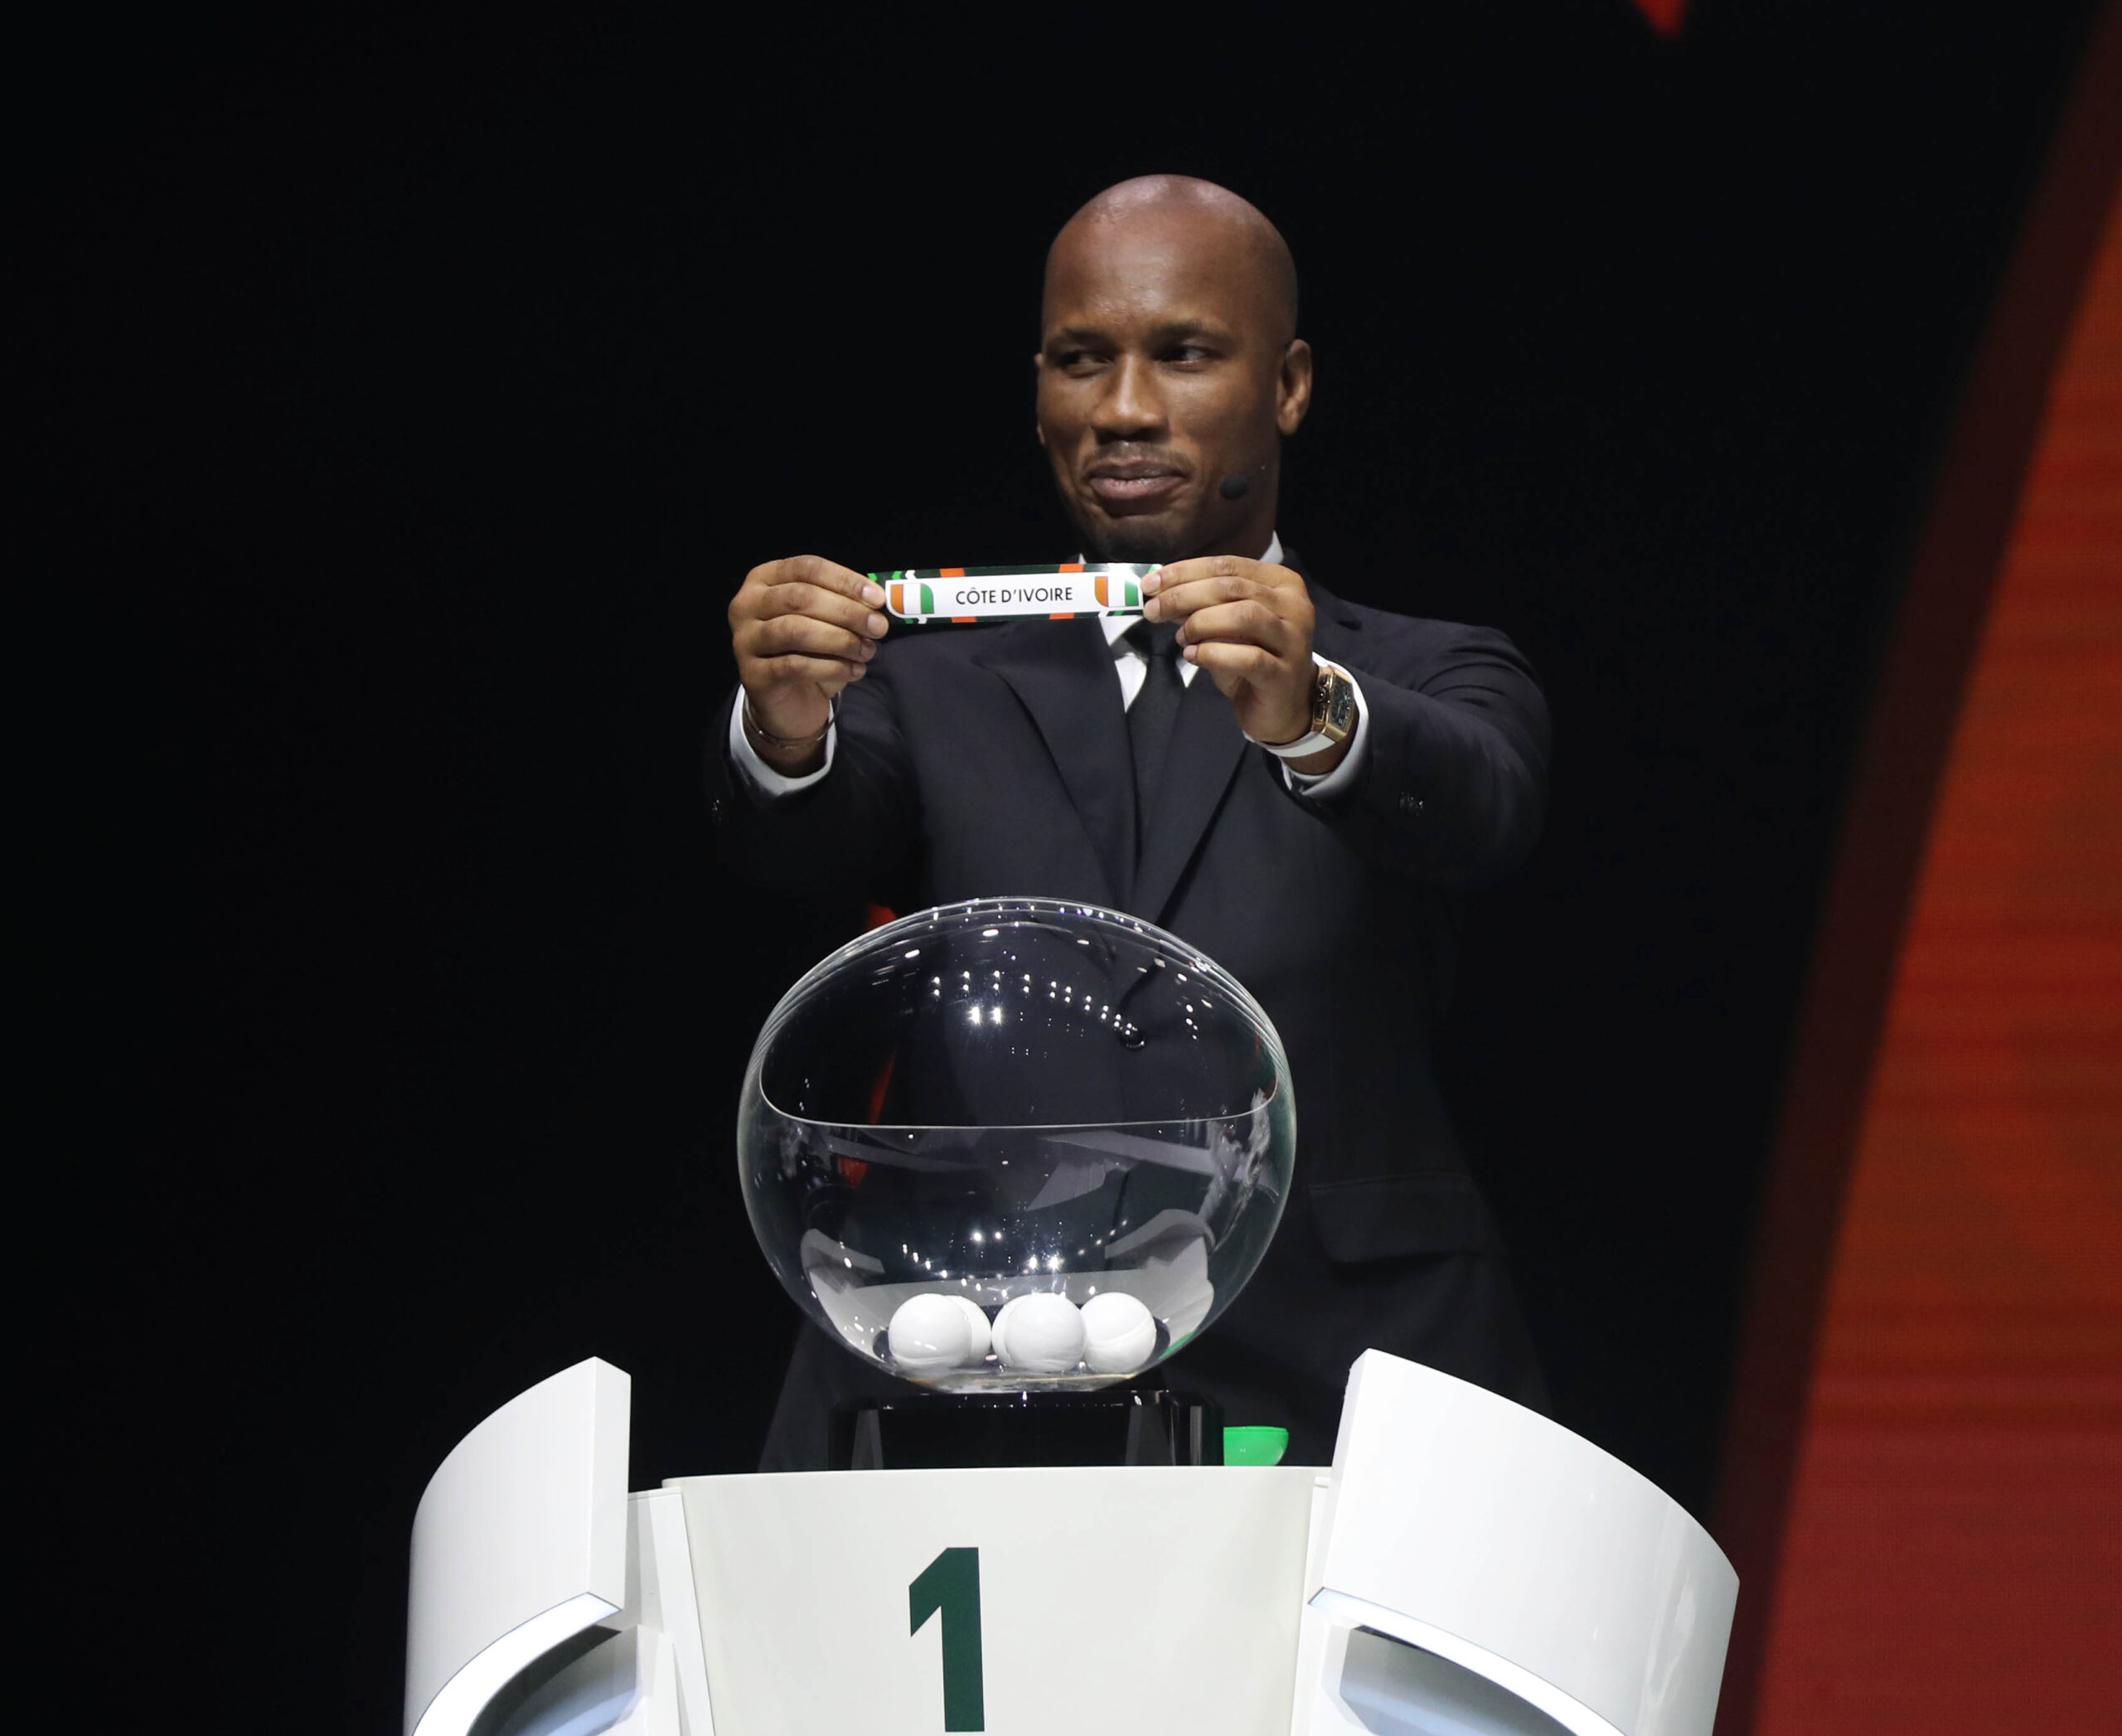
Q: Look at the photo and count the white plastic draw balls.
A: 5